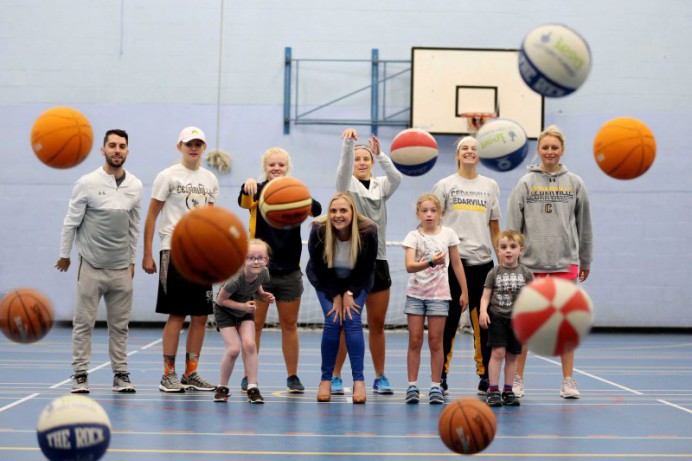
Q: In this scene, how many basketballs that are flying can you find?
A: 11